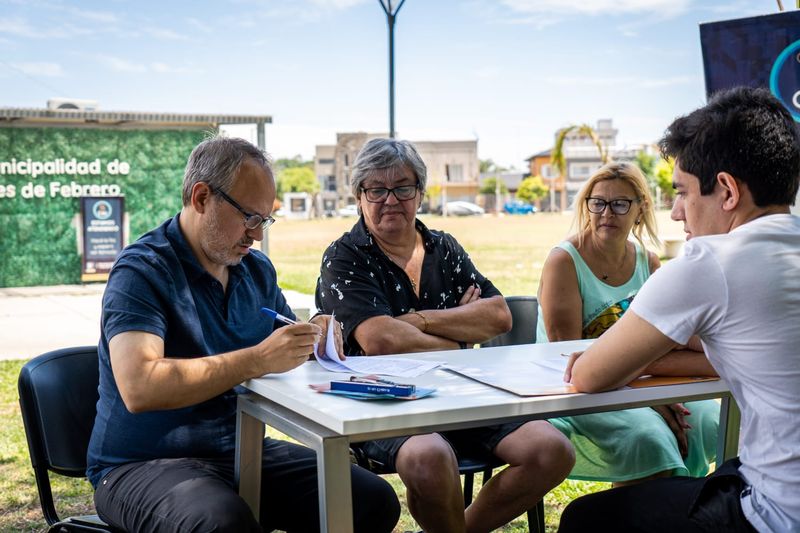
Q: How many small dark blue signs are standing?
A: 1